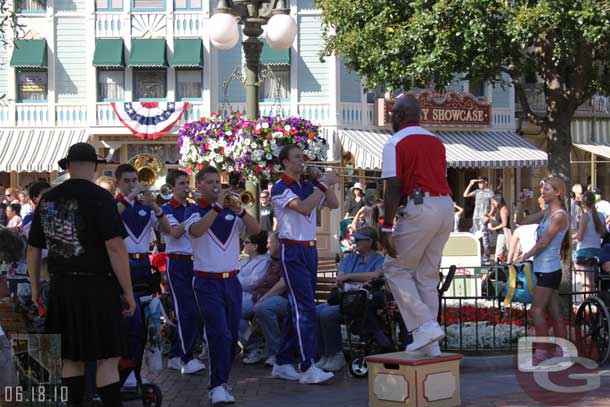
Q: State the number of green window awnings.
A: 5